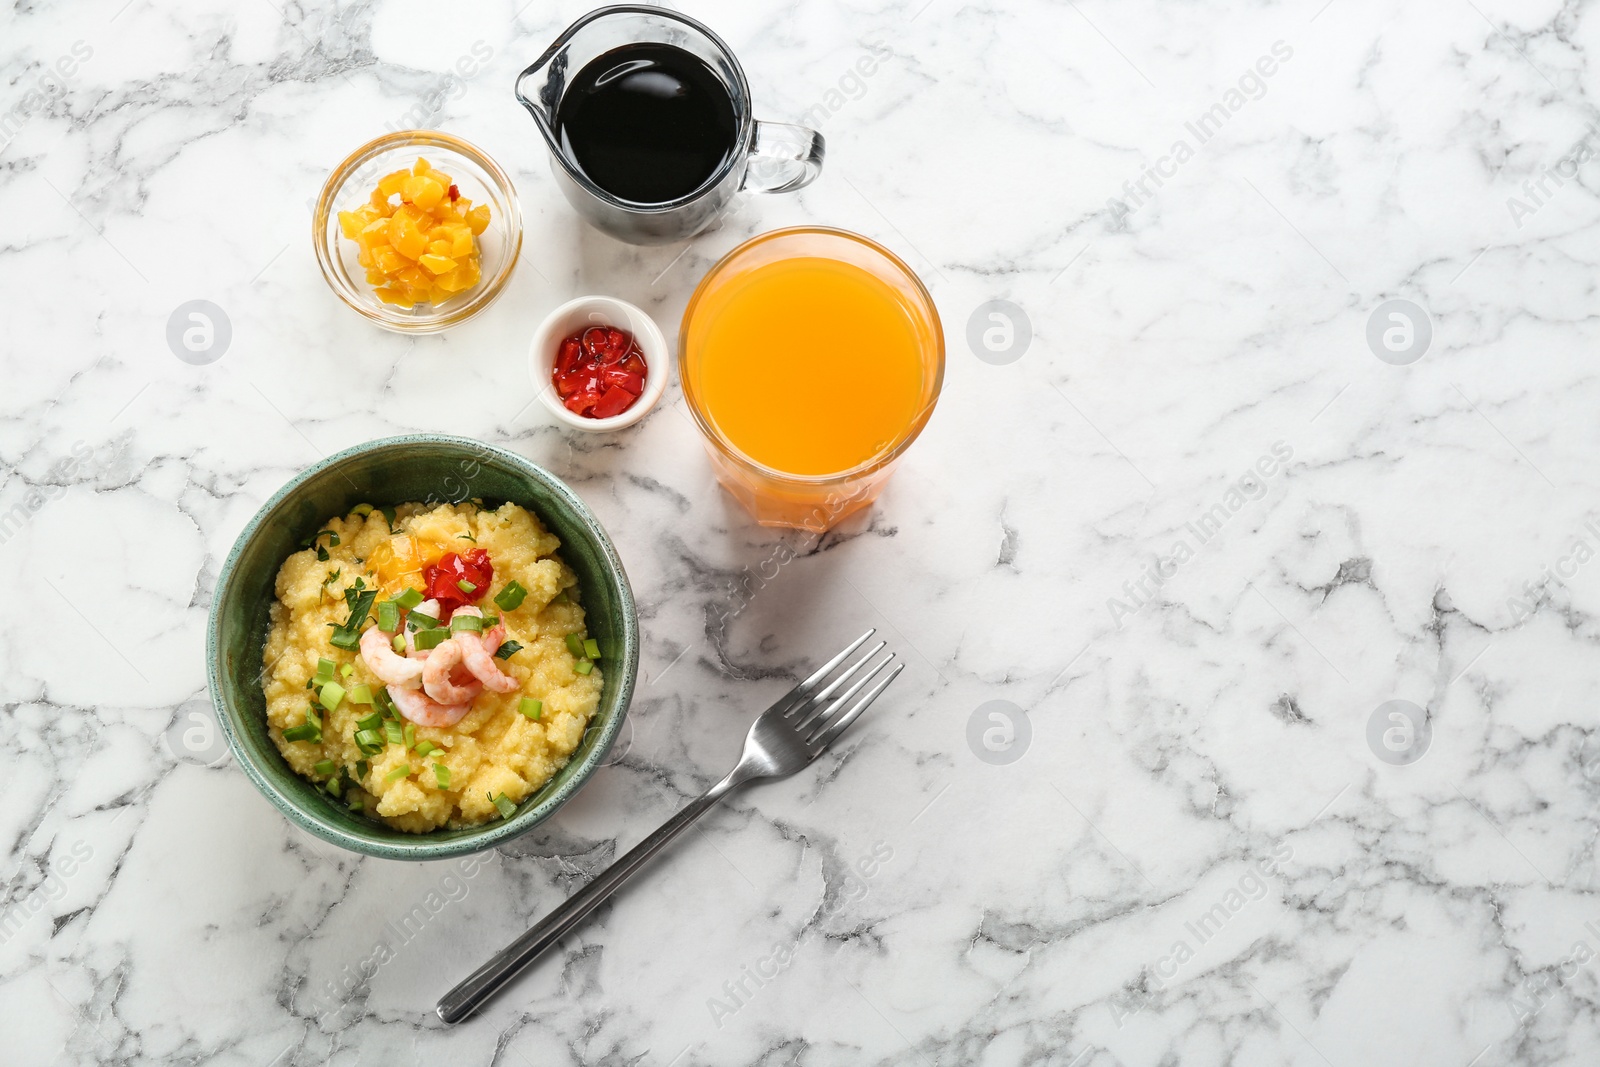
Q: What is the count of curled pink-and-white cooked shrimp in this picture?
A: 5